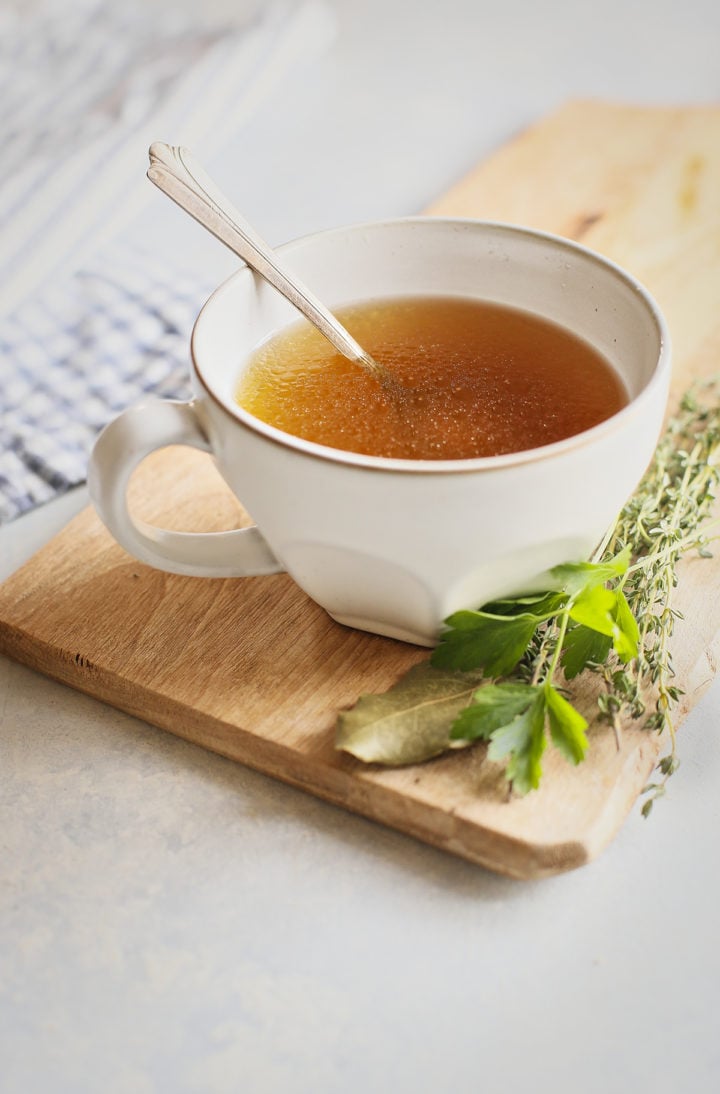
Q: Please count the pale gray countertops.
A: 1